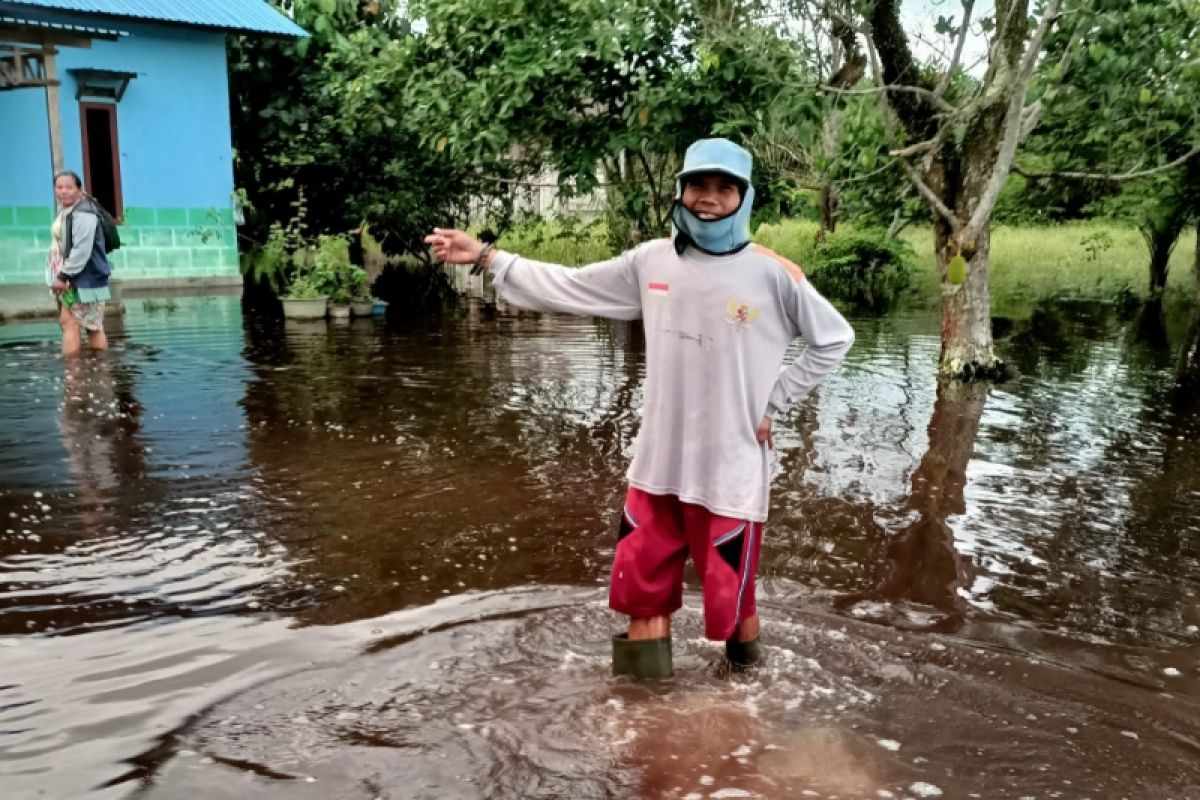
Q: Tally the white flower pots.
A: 3